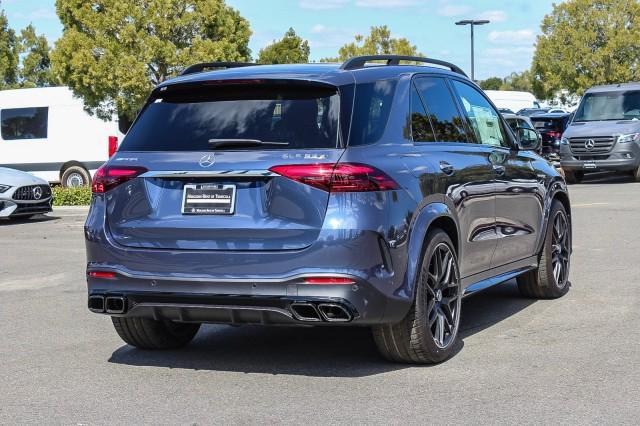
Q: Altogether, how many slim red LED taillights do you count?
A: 2